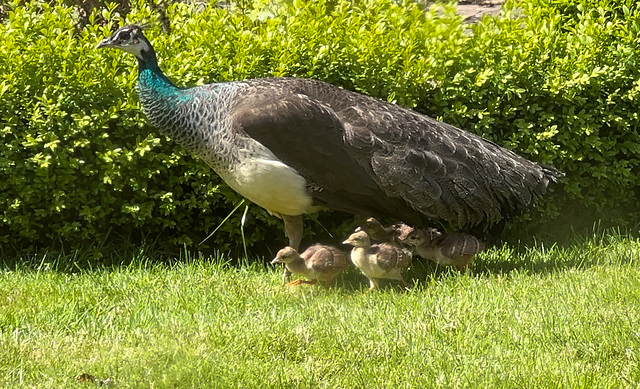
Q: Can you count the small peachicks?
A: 4